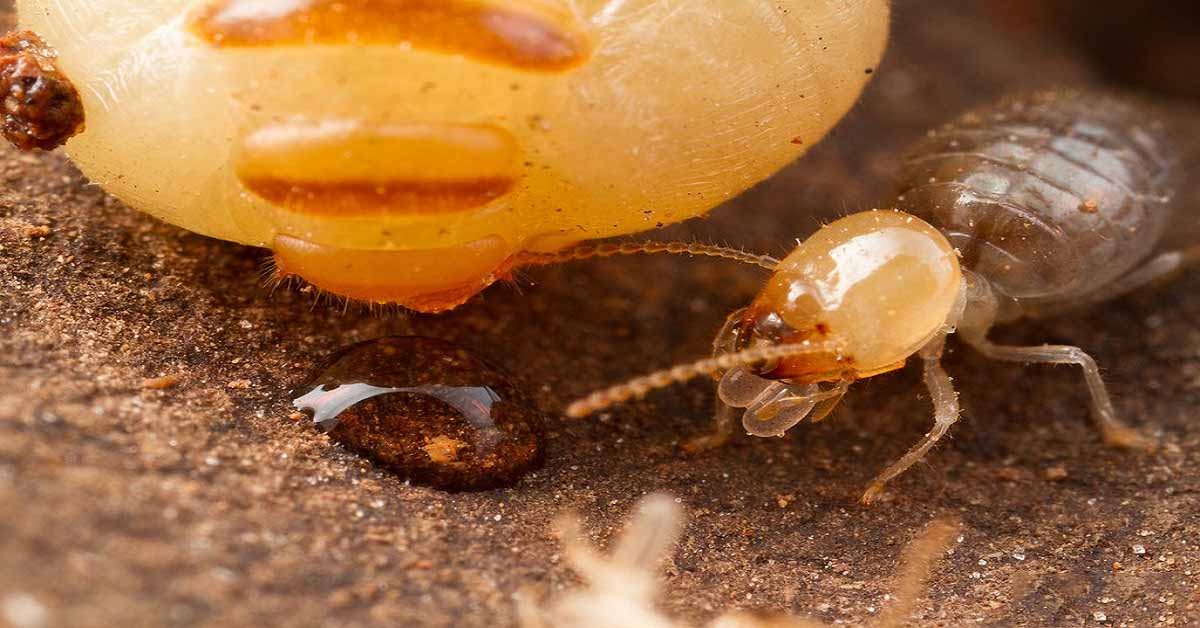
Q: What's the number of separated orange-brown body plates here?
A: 3